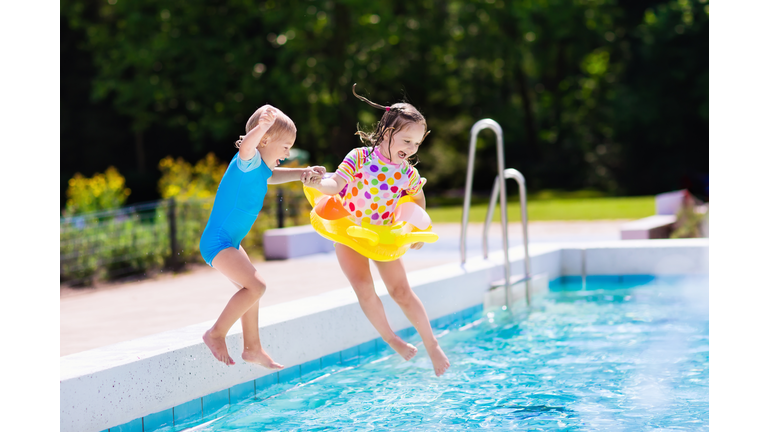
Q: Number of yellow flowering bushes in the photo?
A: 2